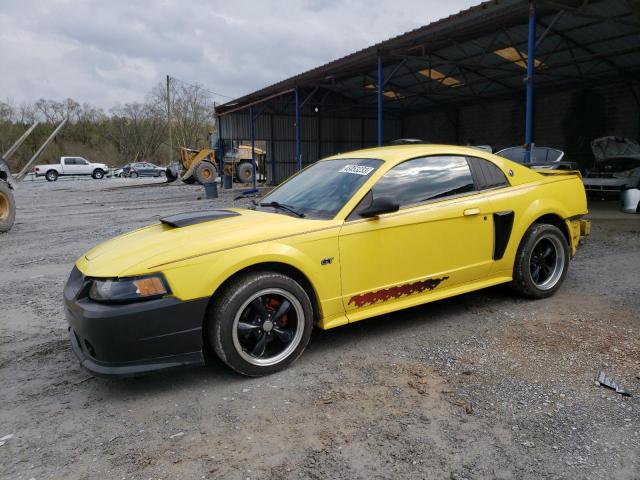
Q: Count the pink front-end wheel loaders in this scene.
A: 0